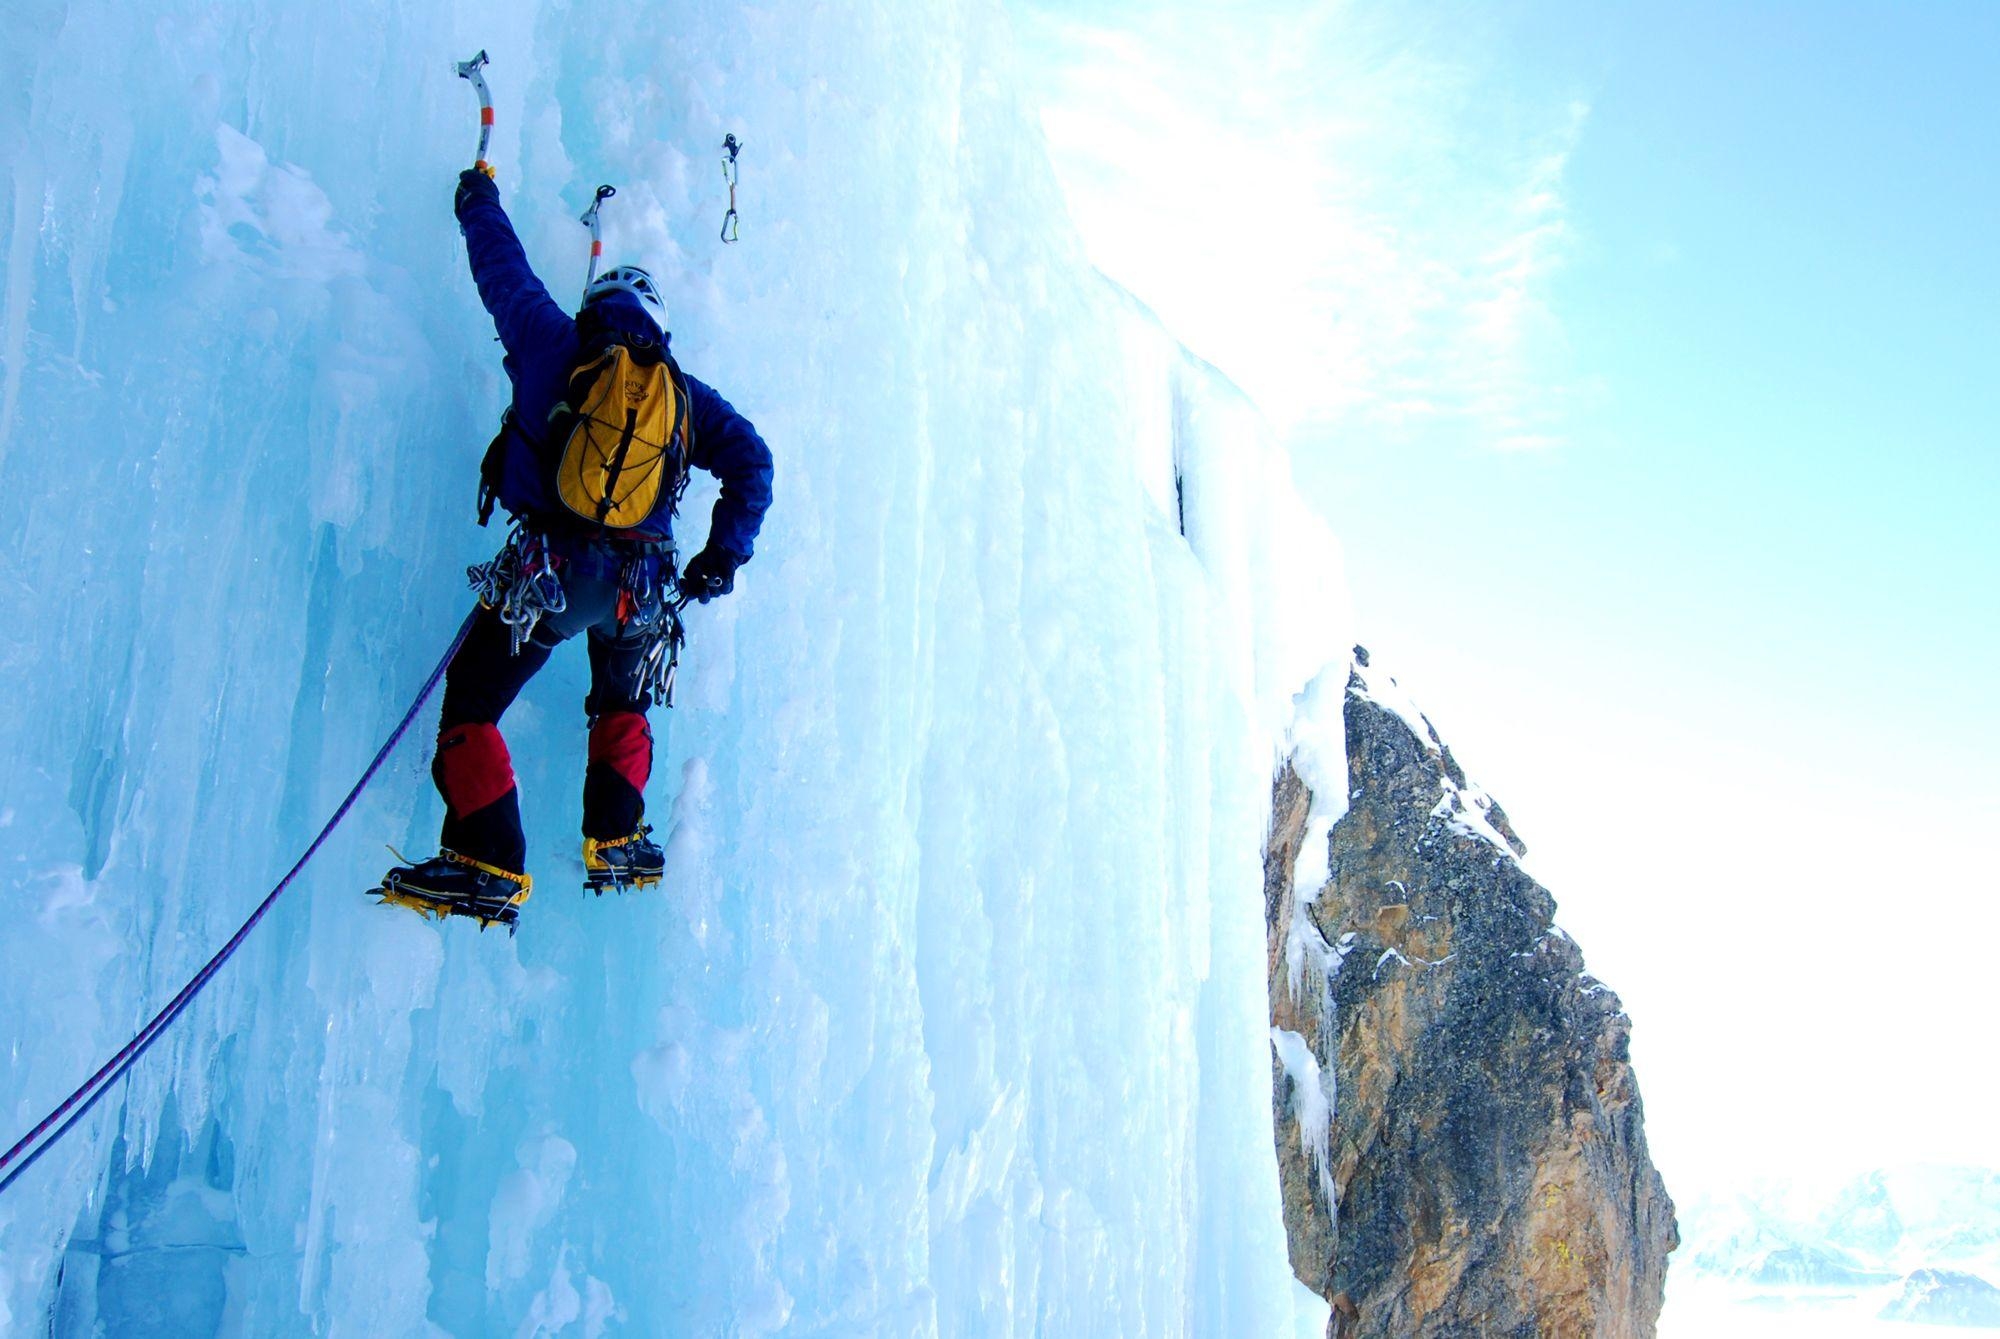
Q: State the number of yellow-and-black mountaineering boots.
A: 2